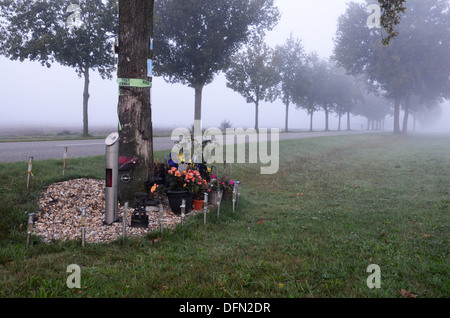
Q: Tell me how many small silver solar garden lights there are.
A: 11